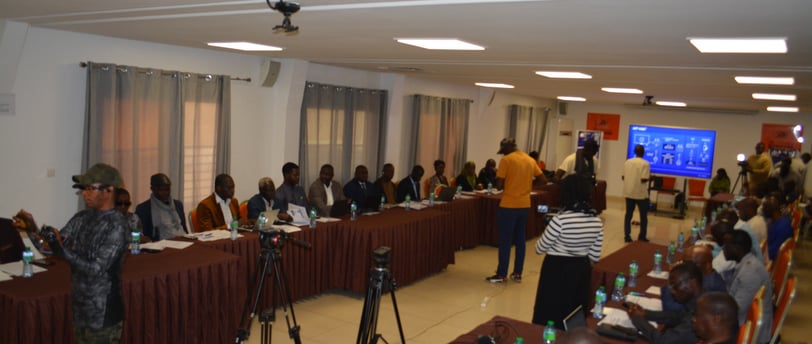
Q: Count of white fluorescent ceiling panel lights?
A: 11